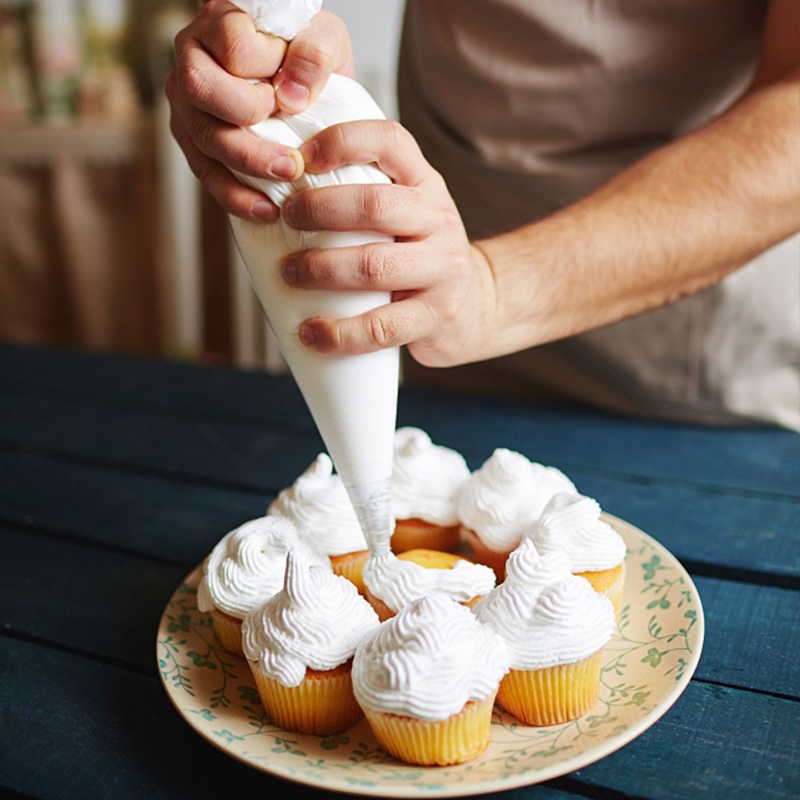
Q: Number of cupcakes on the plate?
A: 9